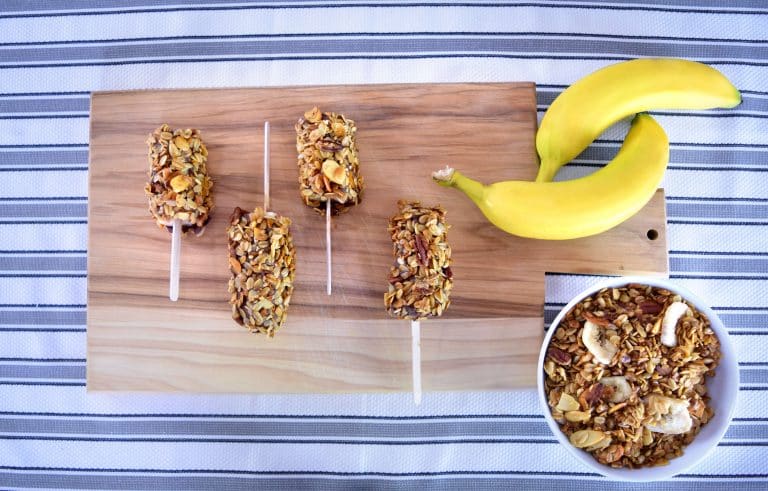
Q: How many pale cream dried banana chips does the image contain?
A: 4